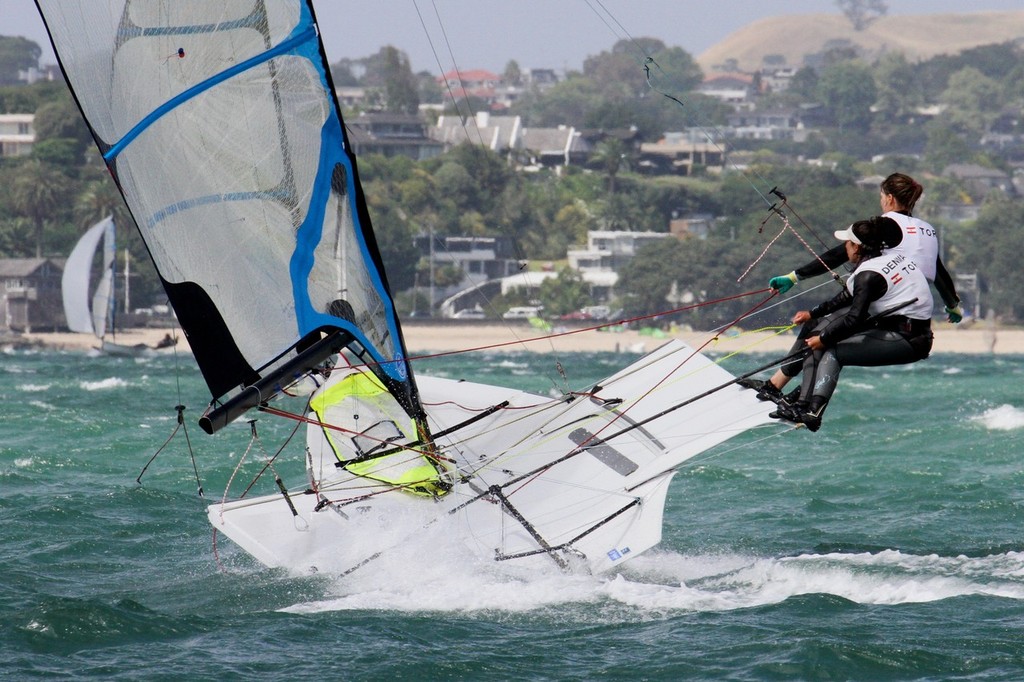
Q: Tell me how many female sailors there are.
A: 2